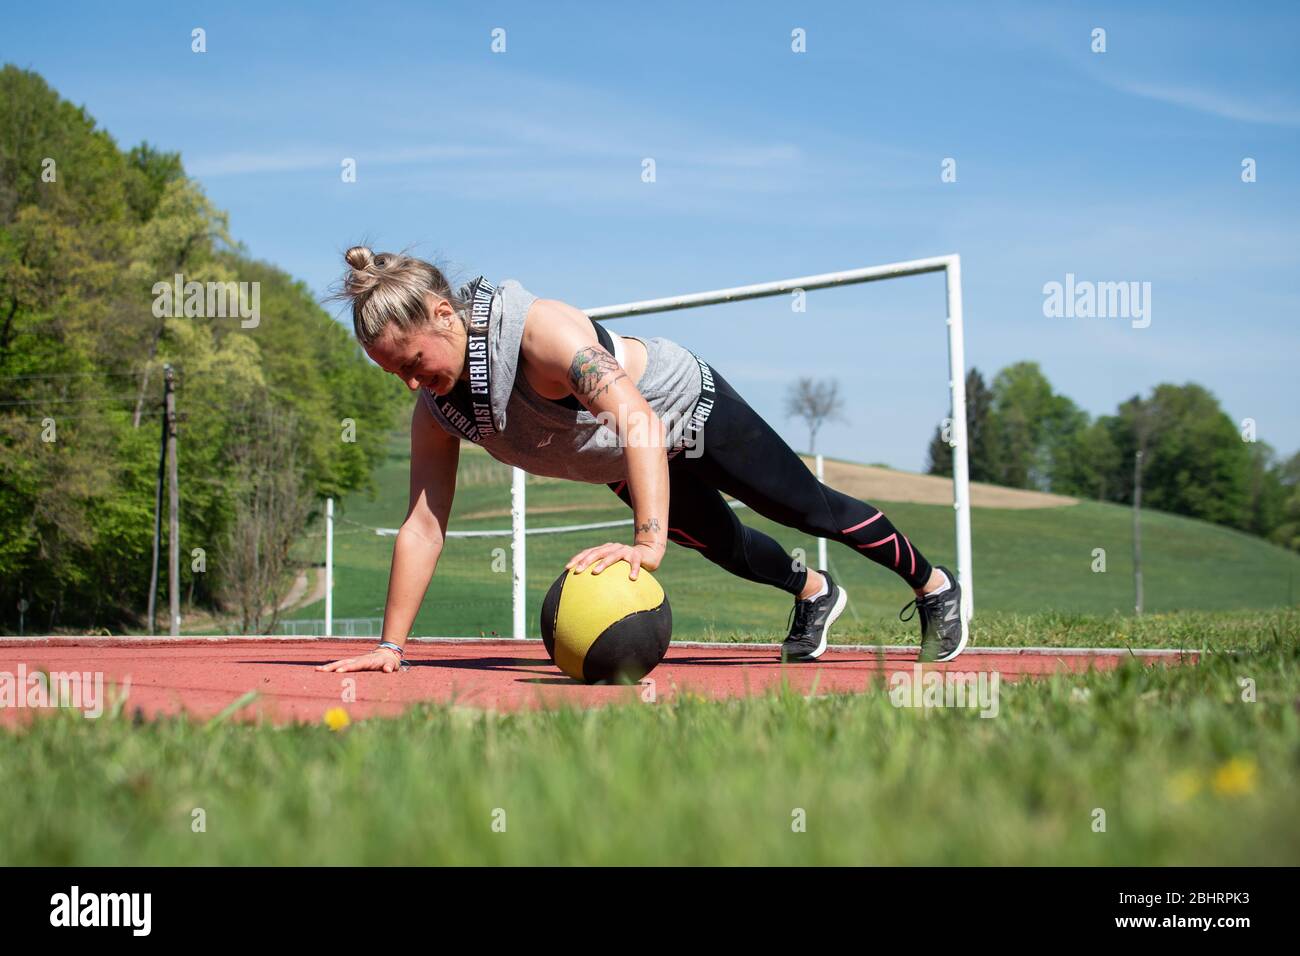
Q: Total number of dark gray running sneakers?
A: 2